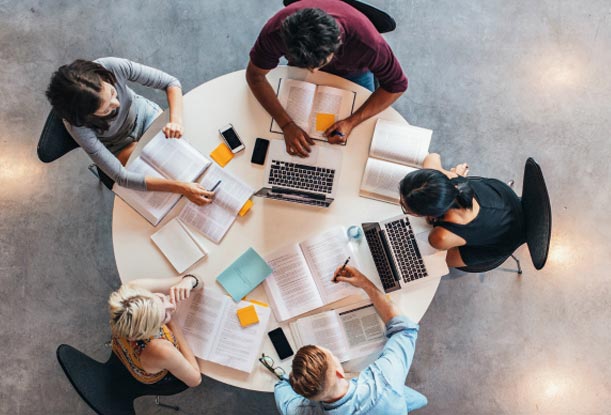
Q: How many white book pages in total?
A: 14